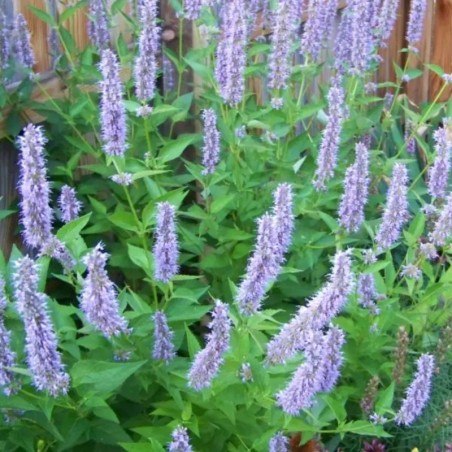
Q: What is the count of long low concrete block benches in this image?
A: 0